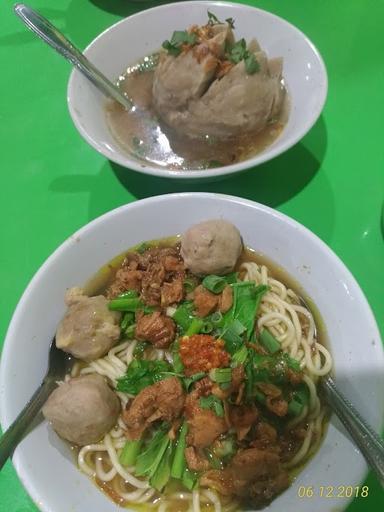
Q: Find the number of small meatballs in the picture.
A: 3